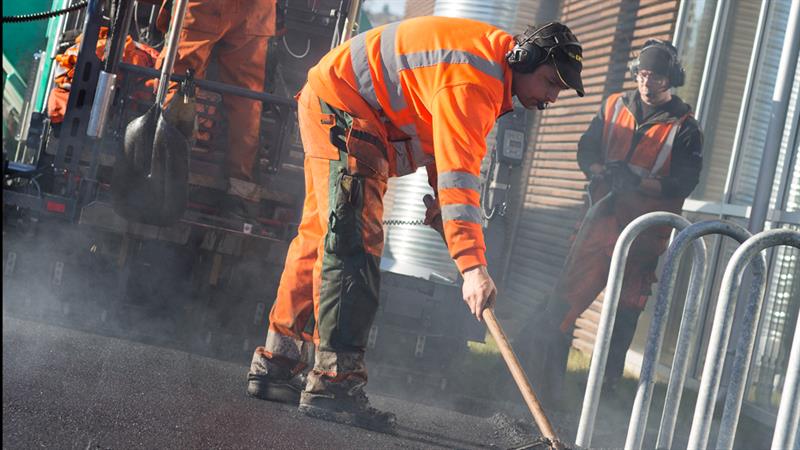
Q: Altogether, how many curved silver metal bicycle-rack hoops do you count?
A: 3